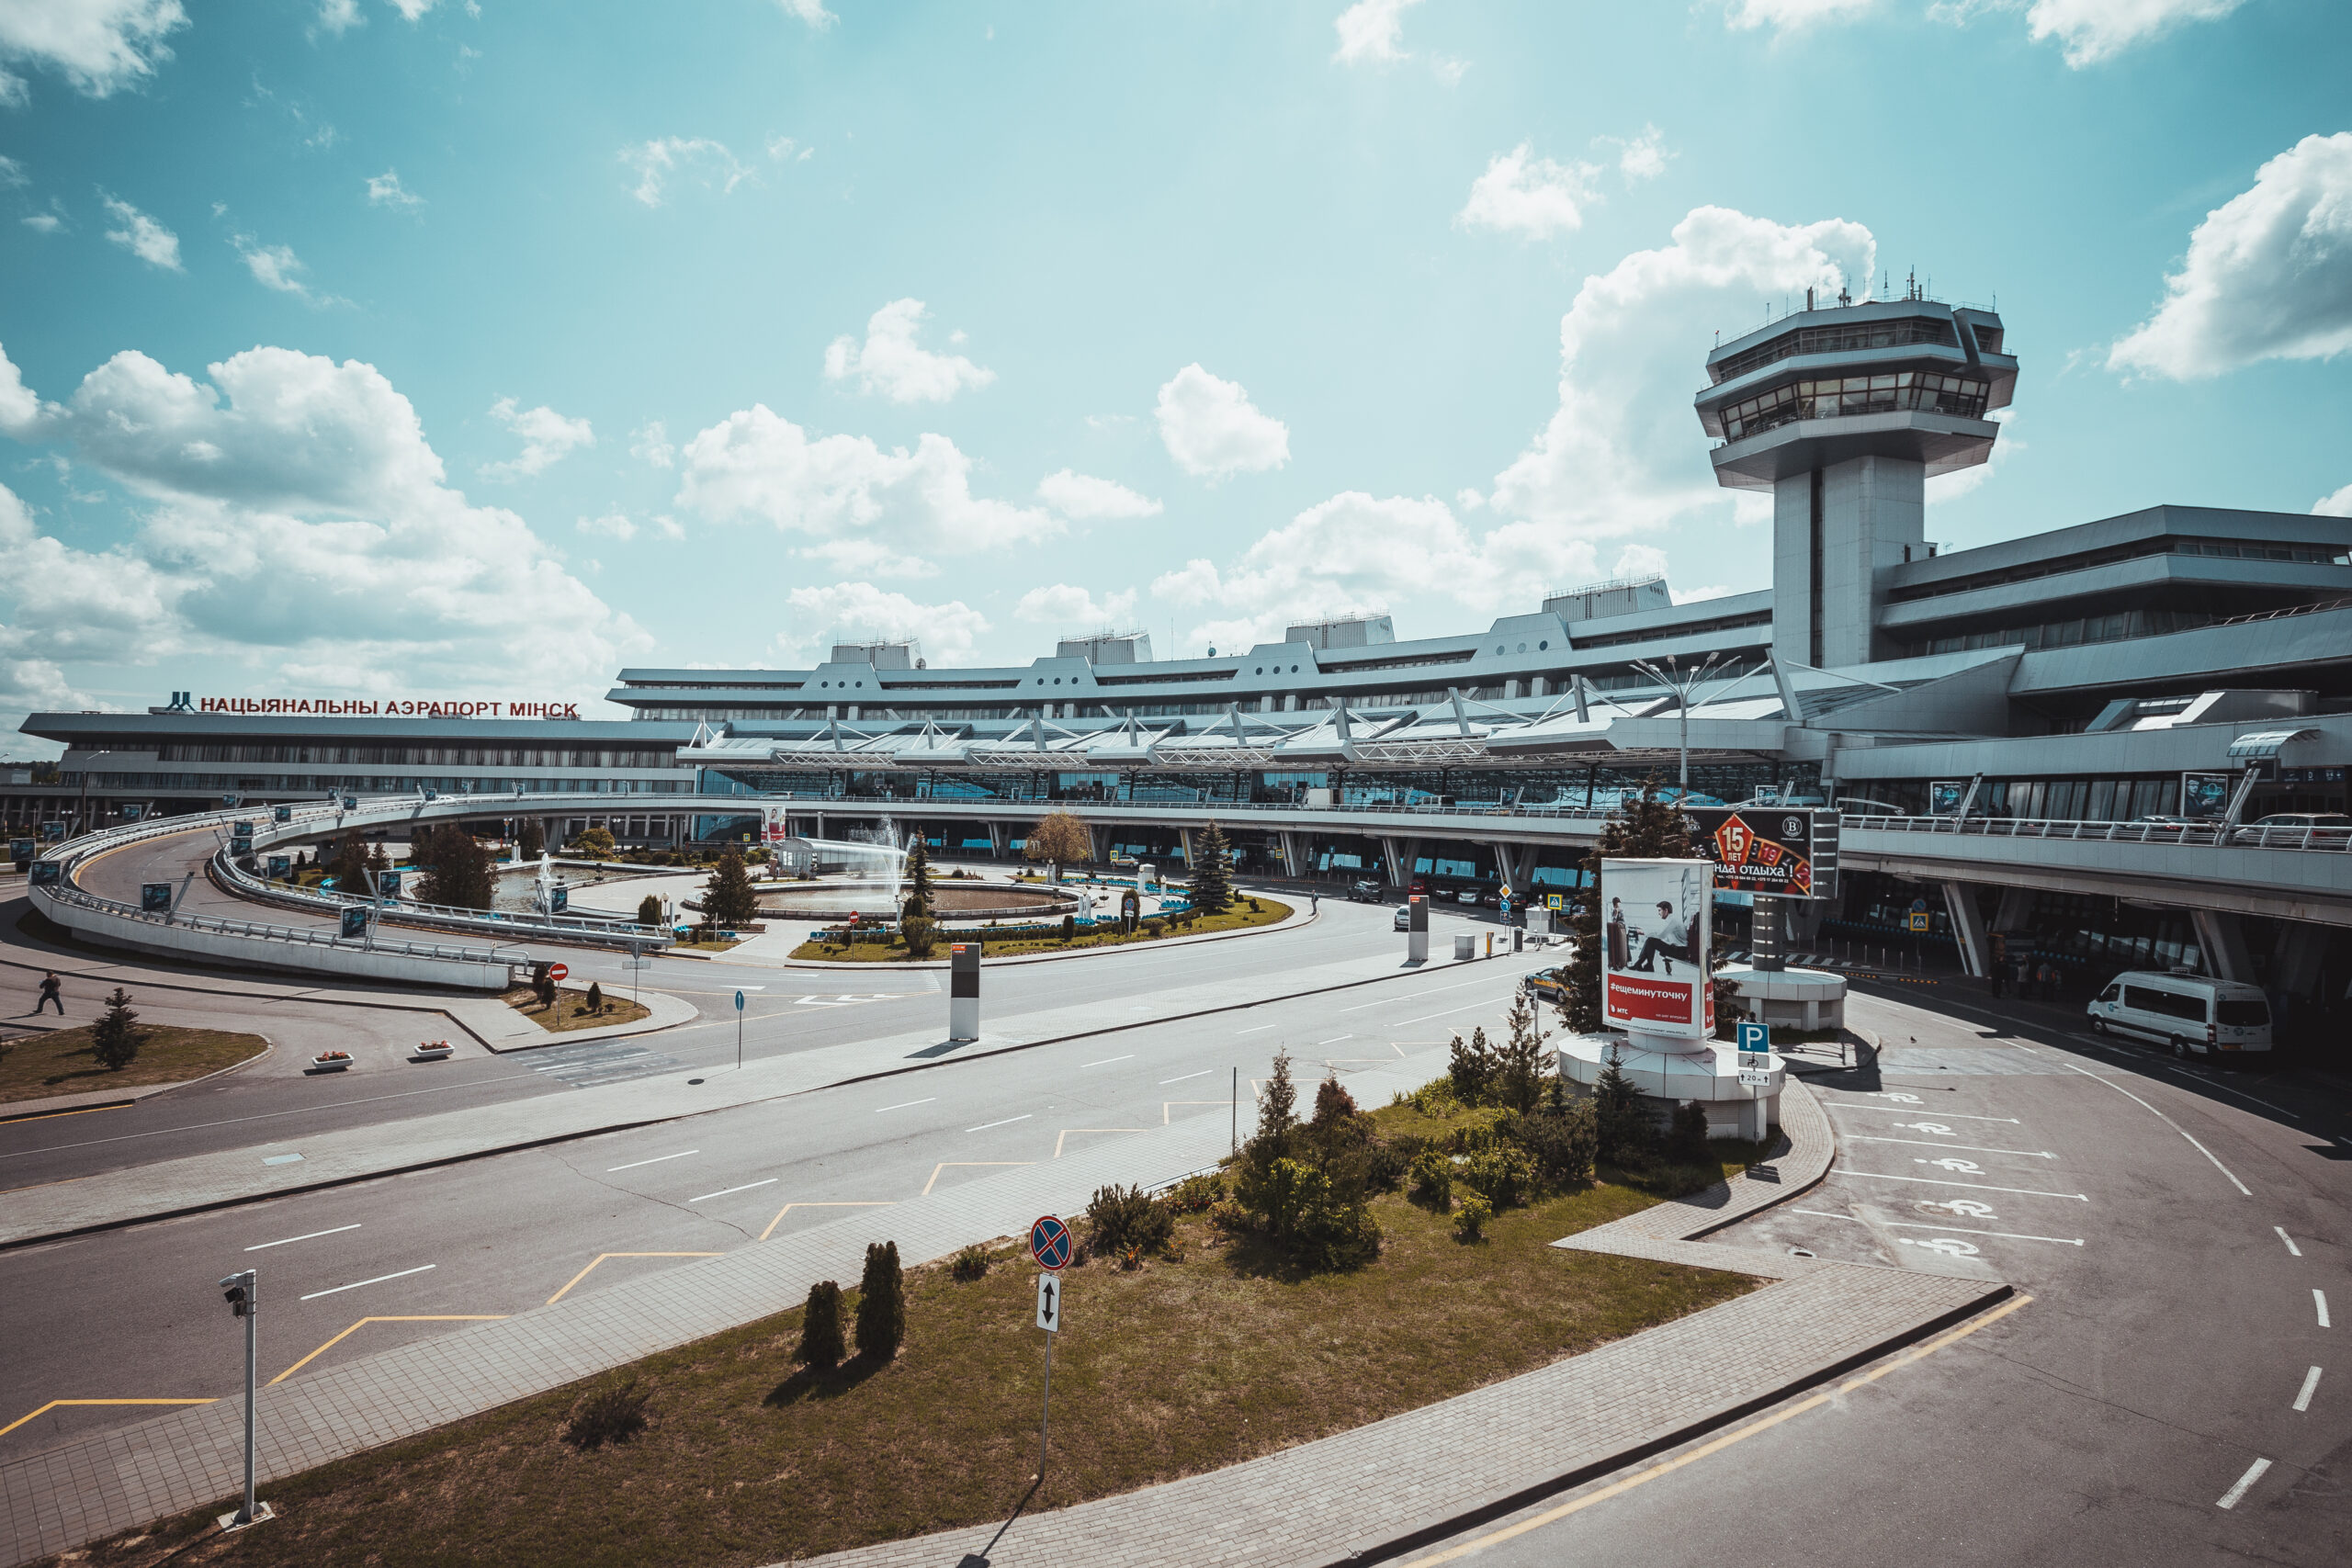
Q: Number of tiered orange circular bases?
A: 0